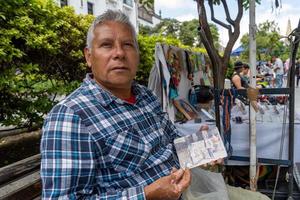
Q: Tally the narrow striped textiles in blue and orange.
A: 1